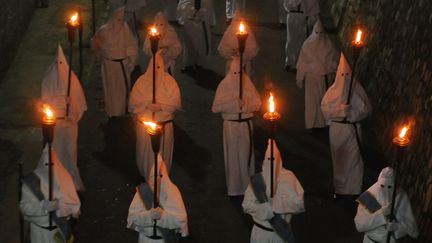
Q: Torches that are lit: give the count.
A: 8